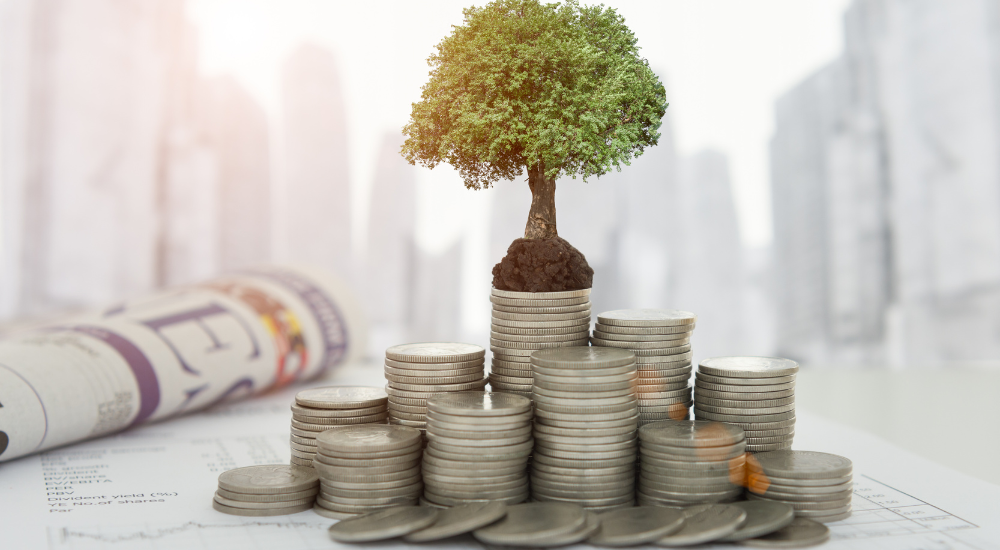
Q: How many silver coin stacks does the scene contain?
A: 11